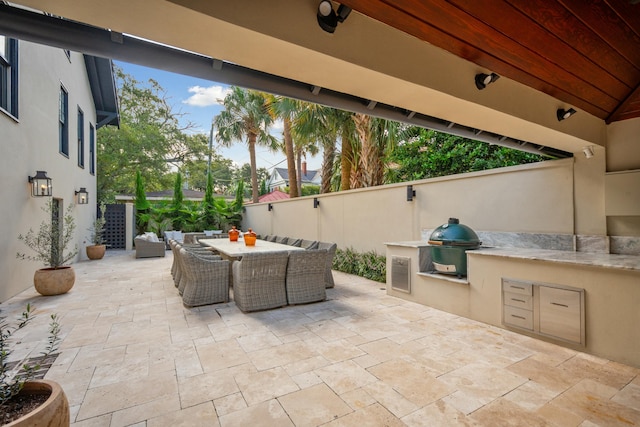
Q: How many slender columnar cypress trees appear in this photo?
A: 4